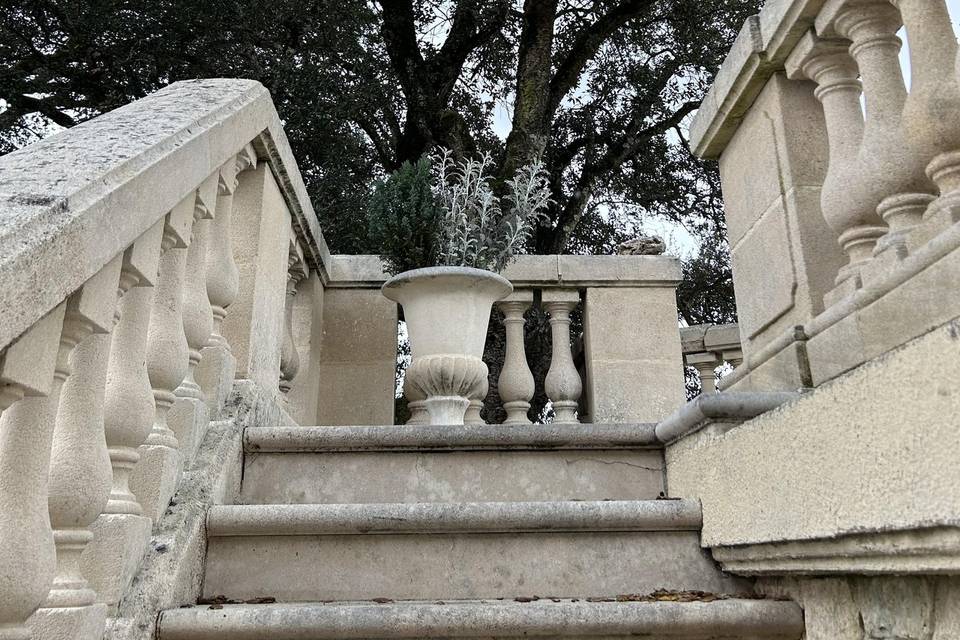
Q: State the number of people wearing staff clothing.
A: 0